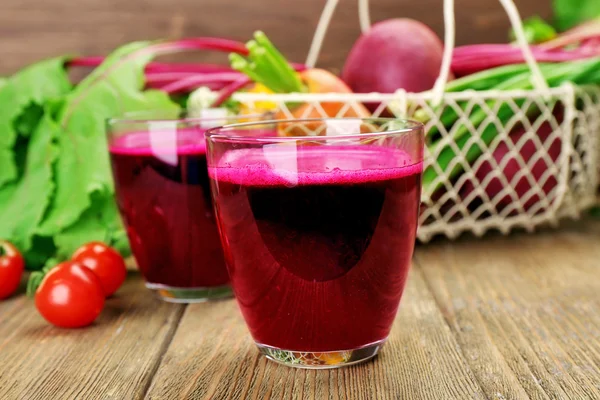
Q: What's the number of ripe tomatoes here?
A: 3